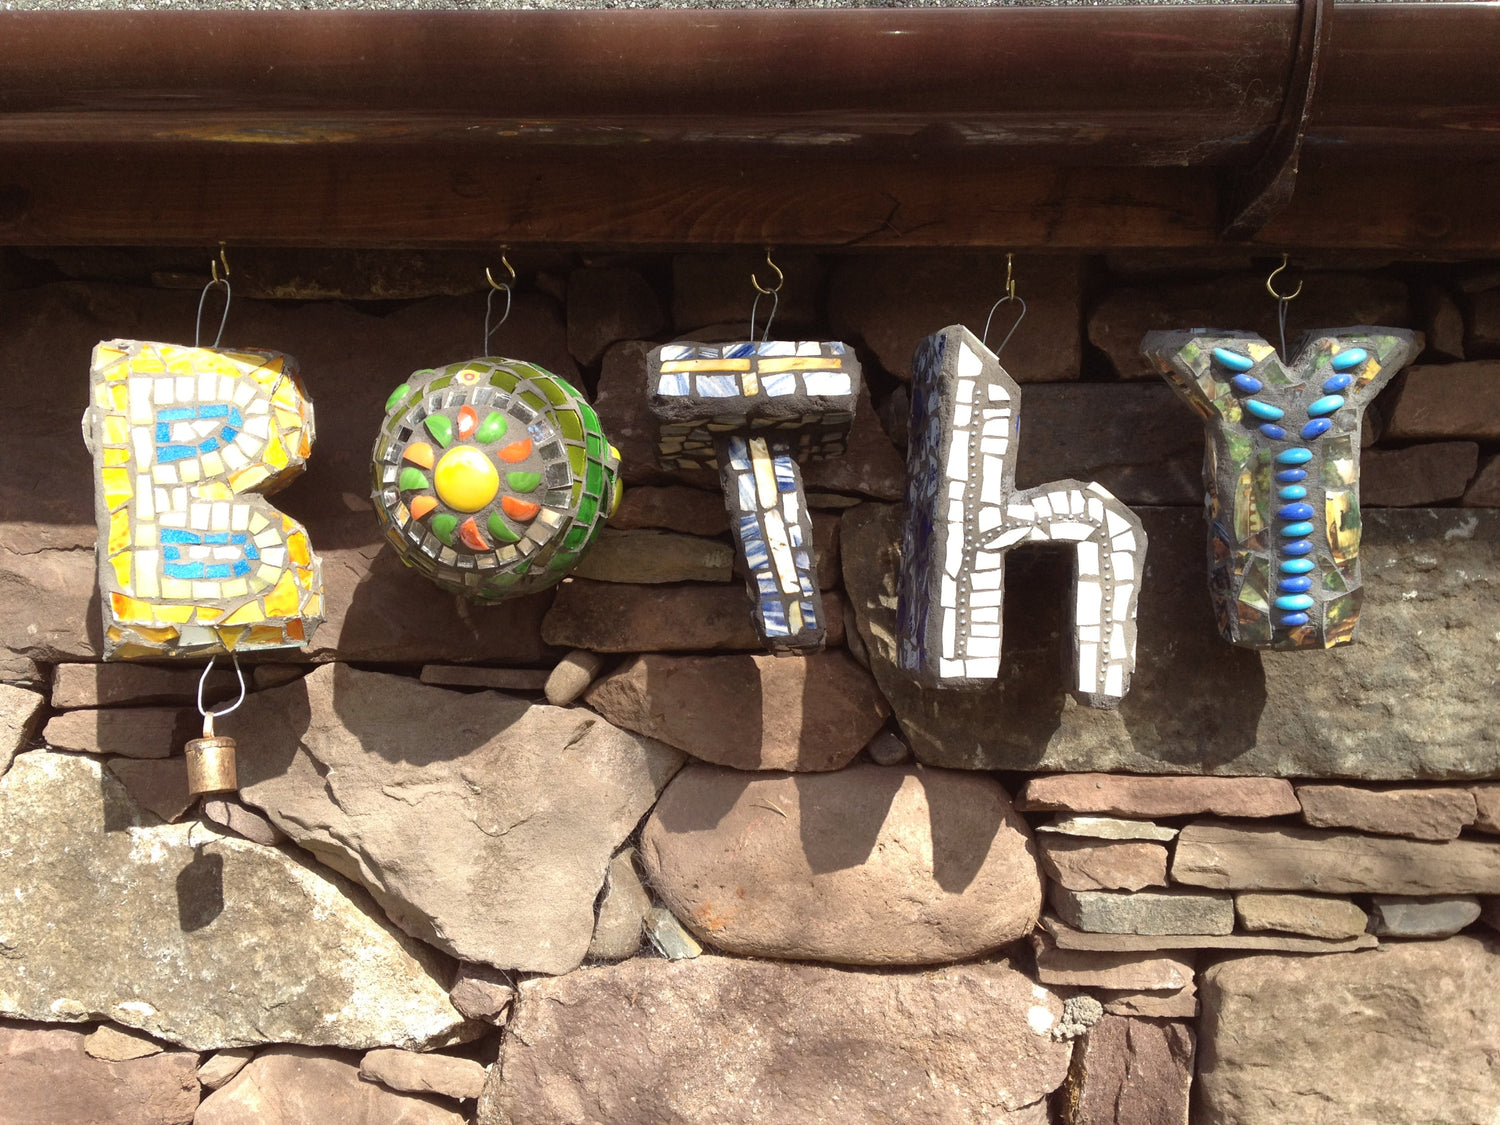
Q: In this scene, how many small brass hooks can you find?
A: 5